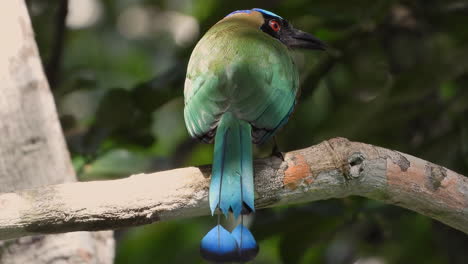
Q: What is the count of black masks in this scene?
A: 1